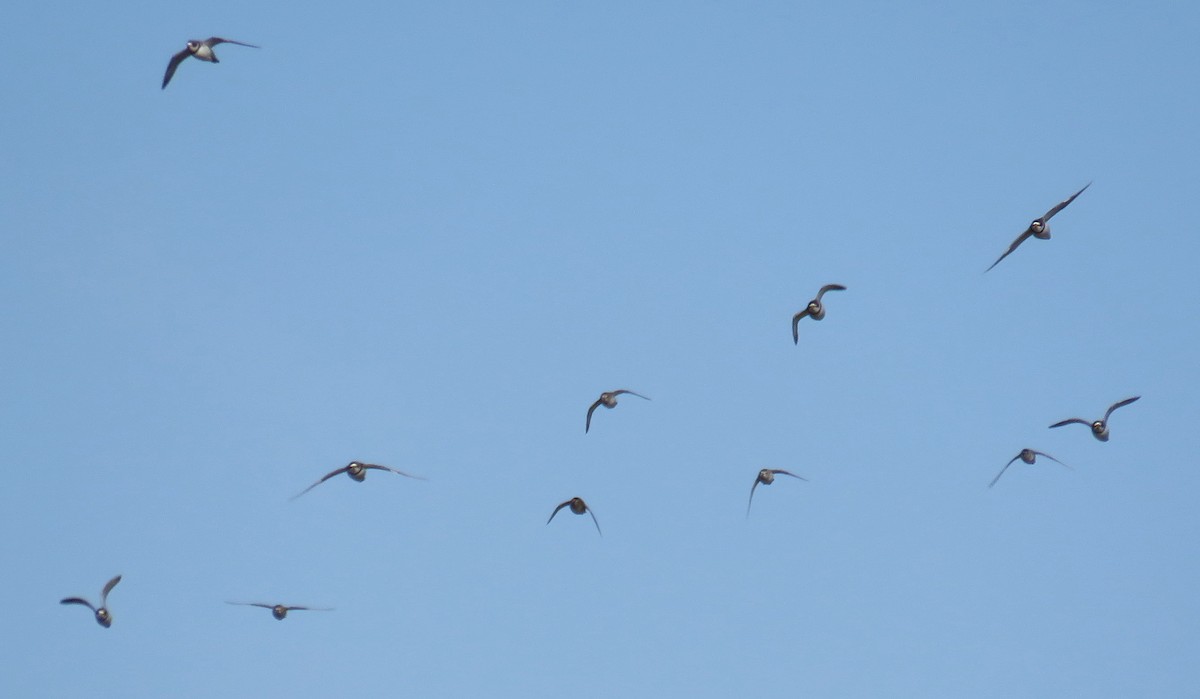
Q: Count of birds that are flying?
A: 11